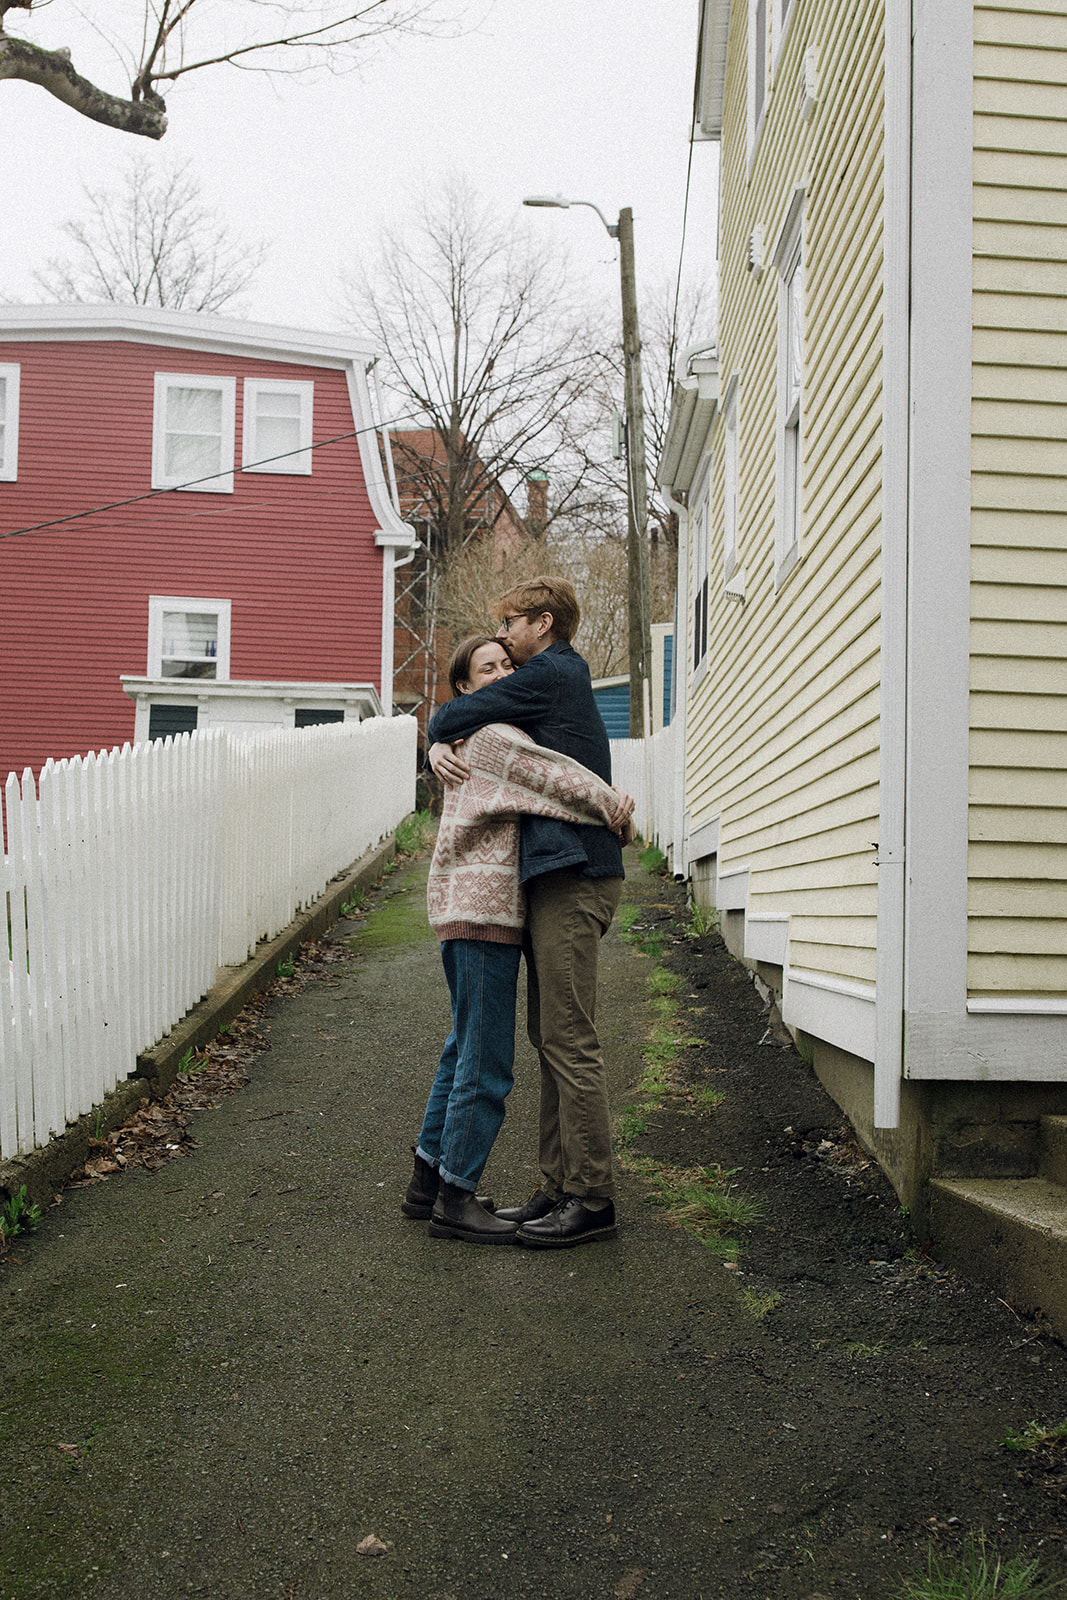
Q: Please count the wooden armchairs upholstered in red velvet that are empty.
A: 0